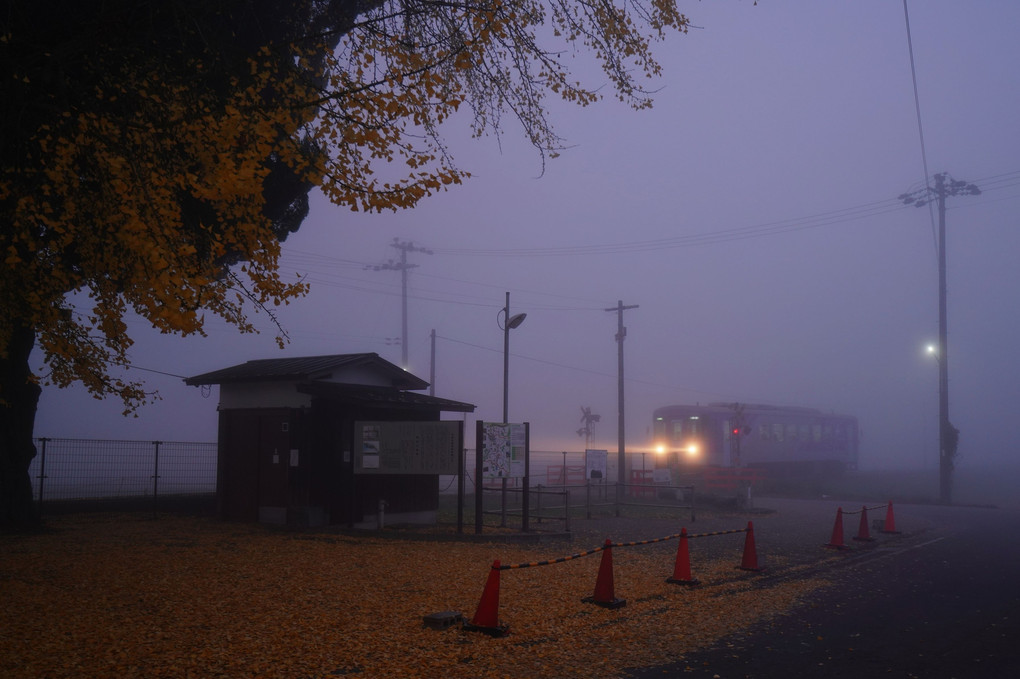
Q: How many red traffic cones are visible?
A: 7